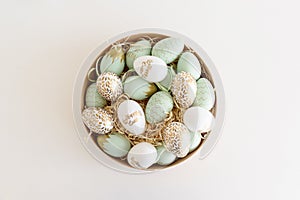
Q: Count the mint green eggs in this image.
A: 12